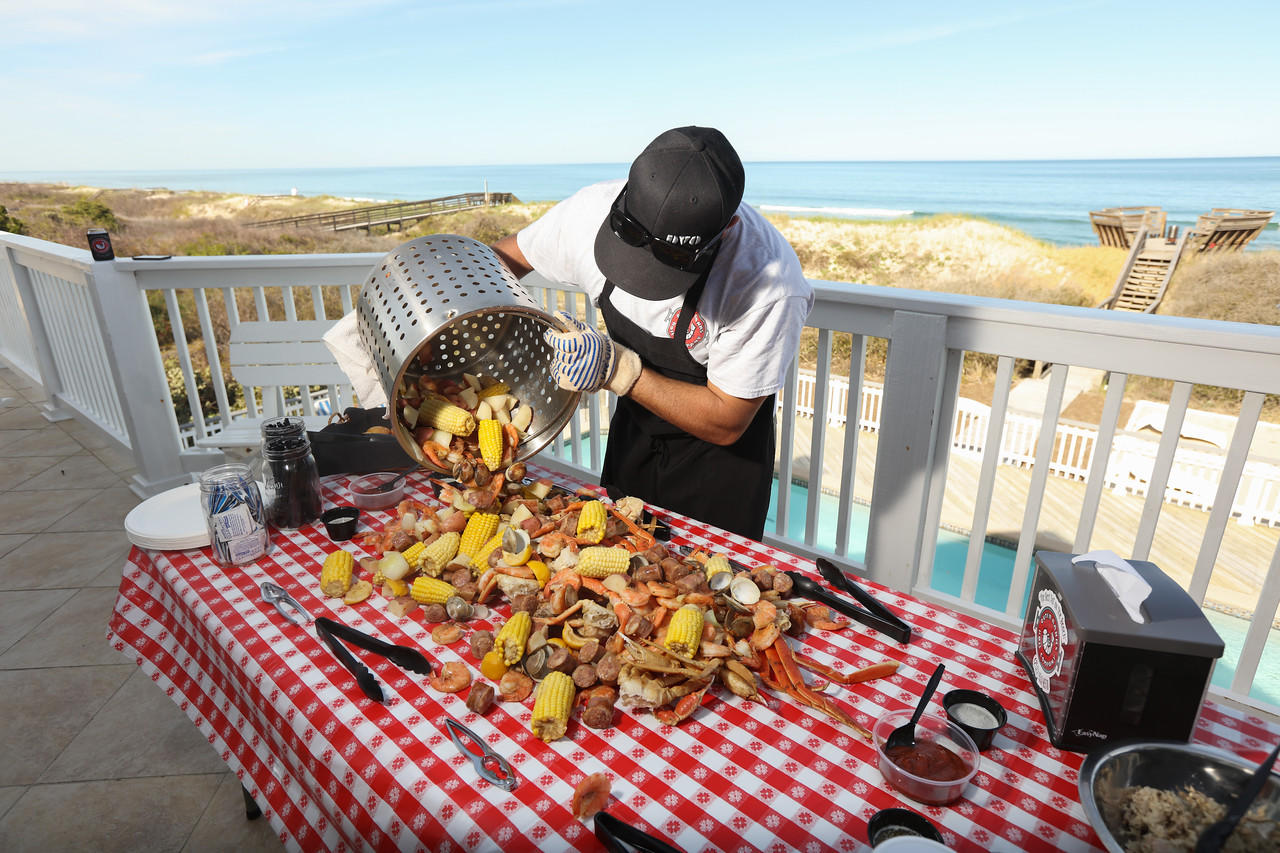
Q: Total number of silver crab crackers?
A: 2